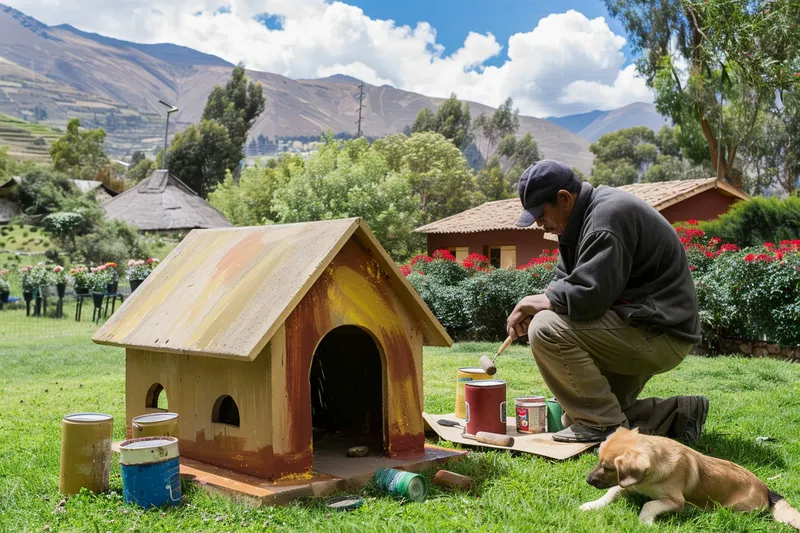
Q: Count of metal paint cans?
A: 8